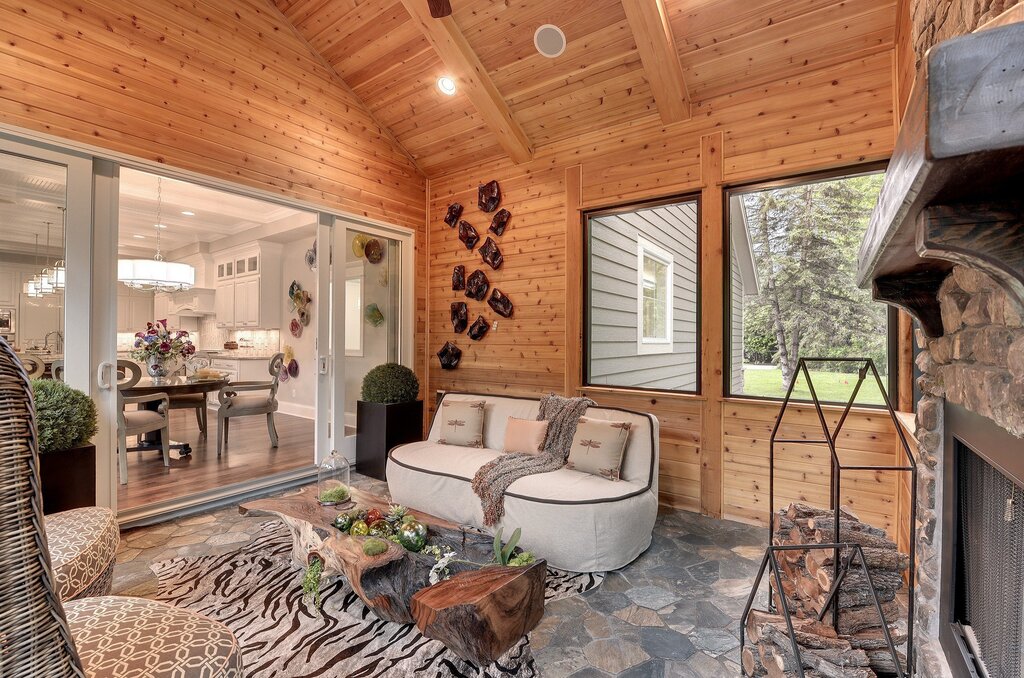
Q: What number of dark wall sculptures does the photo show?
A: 11